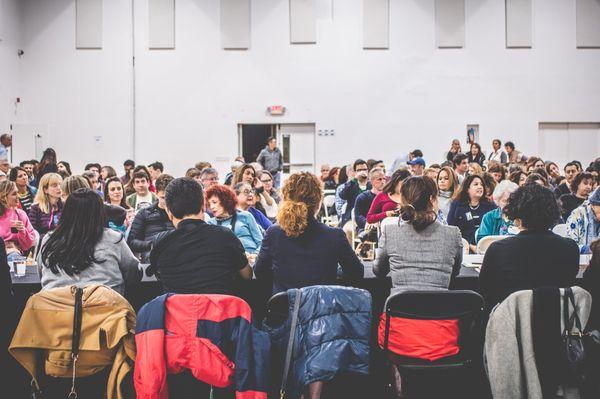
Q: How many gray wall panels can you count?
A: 8